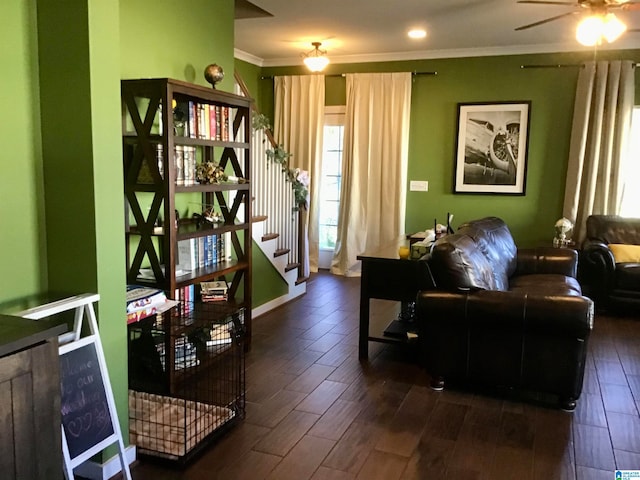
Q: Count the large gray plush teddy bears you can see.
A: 0